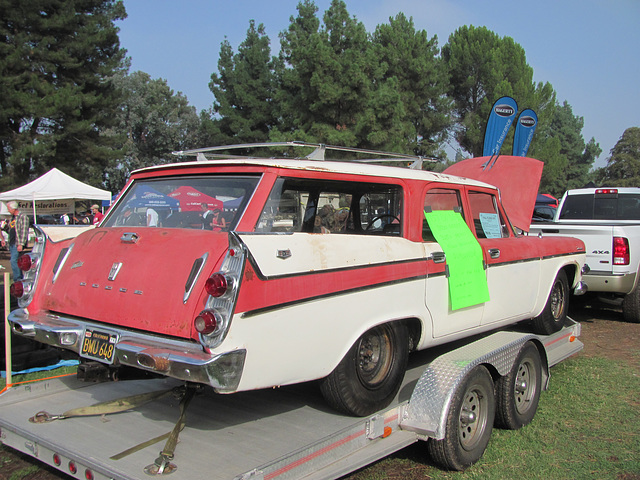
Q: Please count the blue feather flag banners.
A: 2